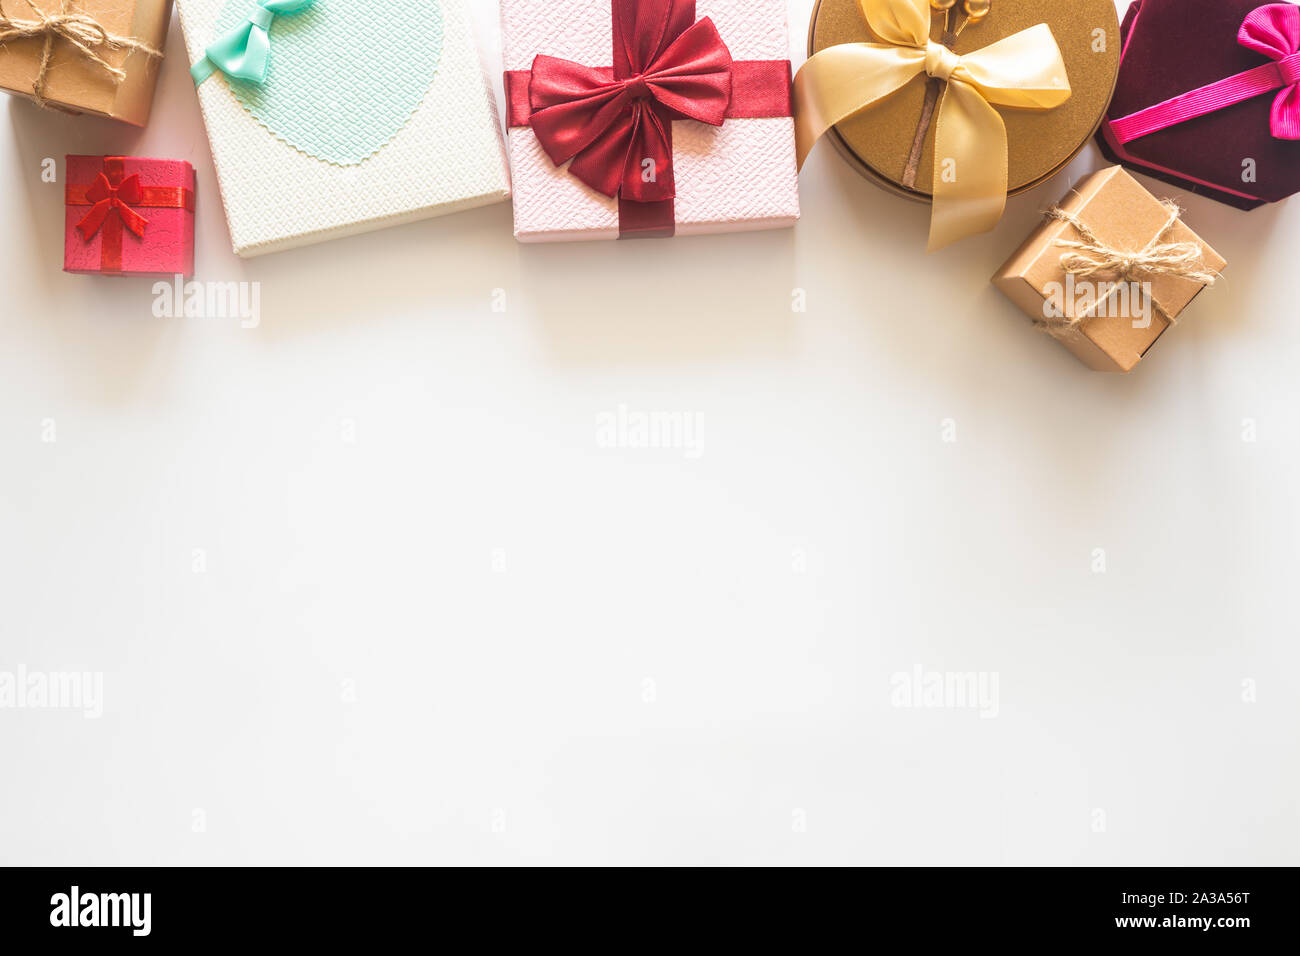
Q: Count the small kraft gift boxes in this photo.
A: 2